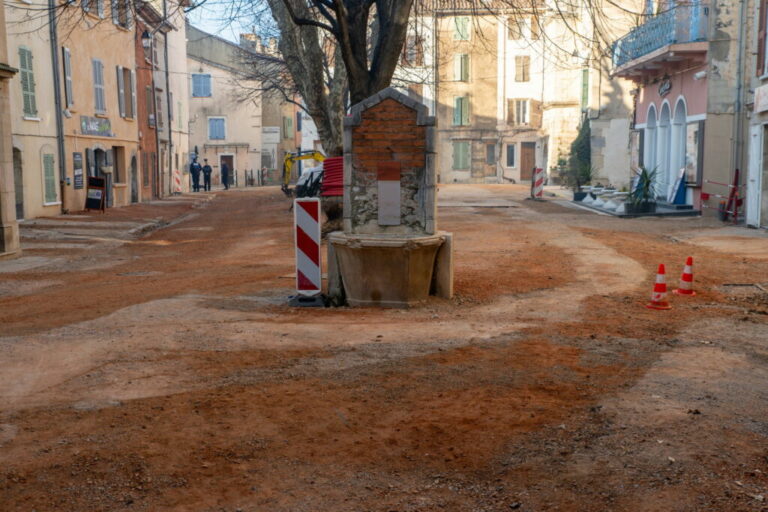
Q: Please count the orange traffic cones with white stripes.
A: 2